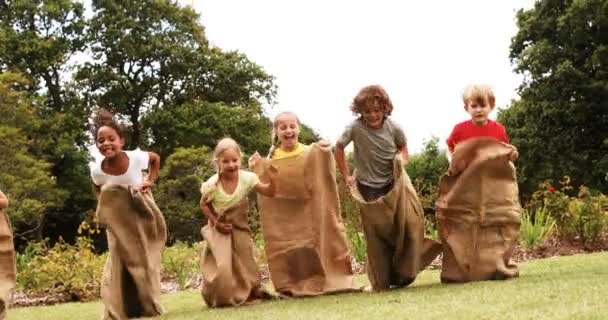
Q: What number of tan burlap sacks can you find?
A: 6